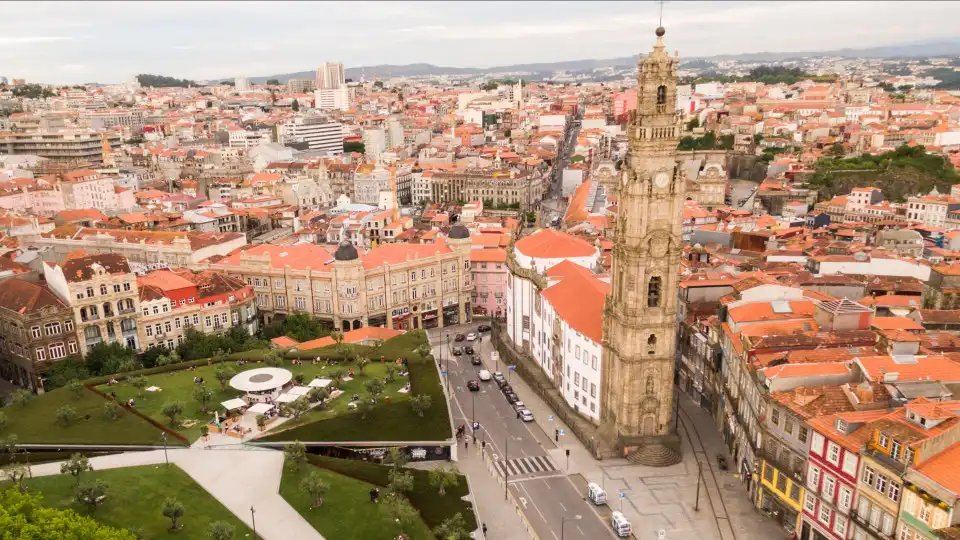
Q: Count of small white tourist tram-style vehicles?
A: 2